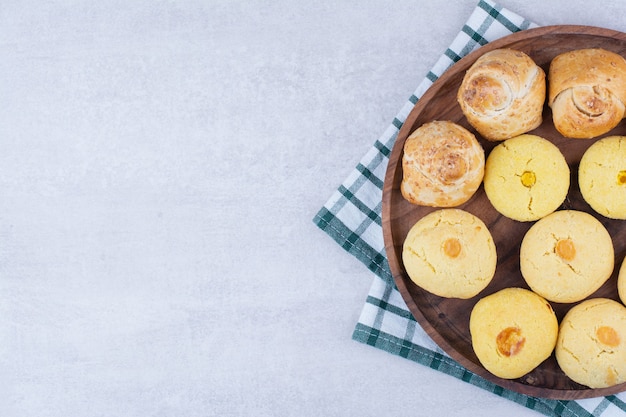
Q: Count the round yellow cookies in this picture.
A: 7